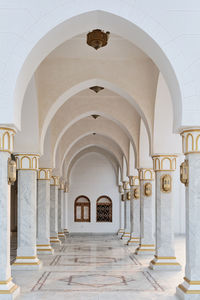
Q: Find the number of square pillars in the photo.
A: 12